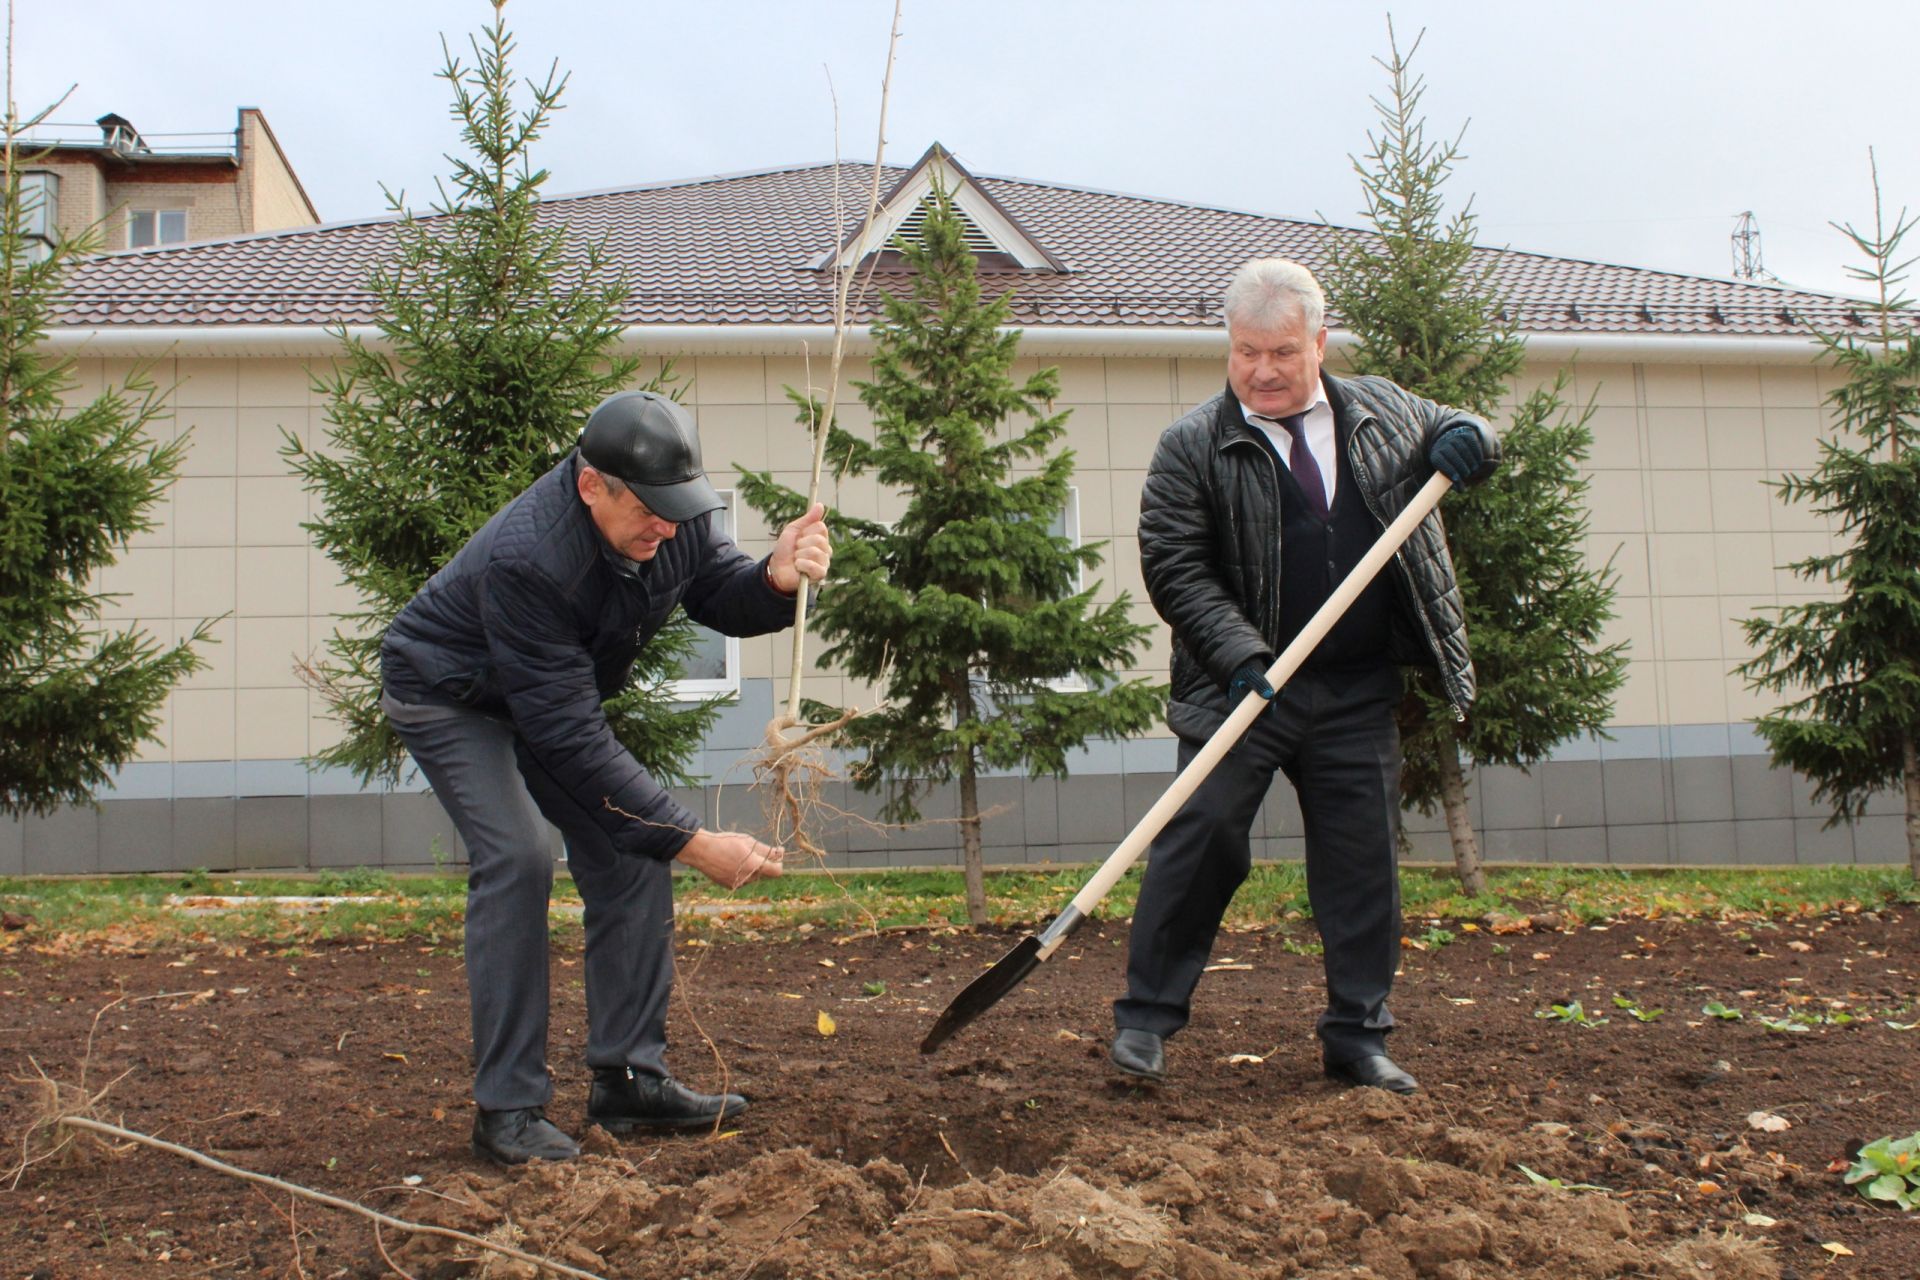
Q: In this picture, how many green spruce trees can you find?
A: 5